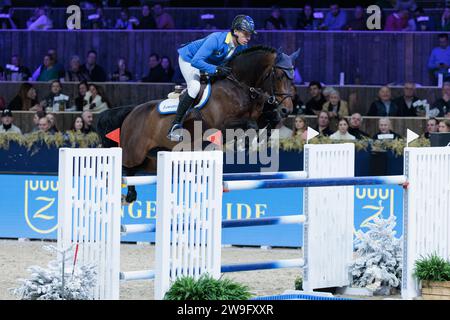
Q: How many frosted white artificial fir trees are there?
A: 2